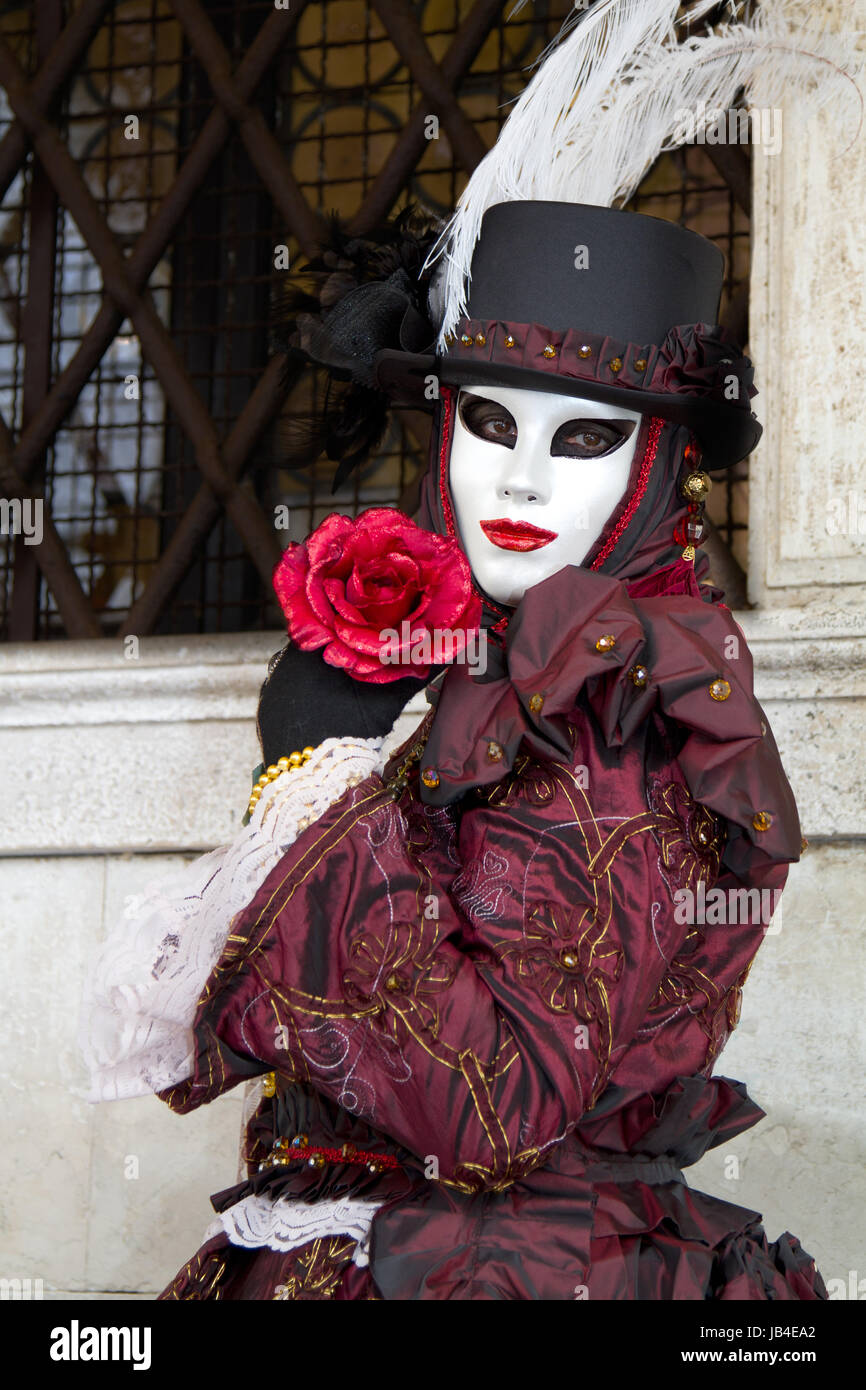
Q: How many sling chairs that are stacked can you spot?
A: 0